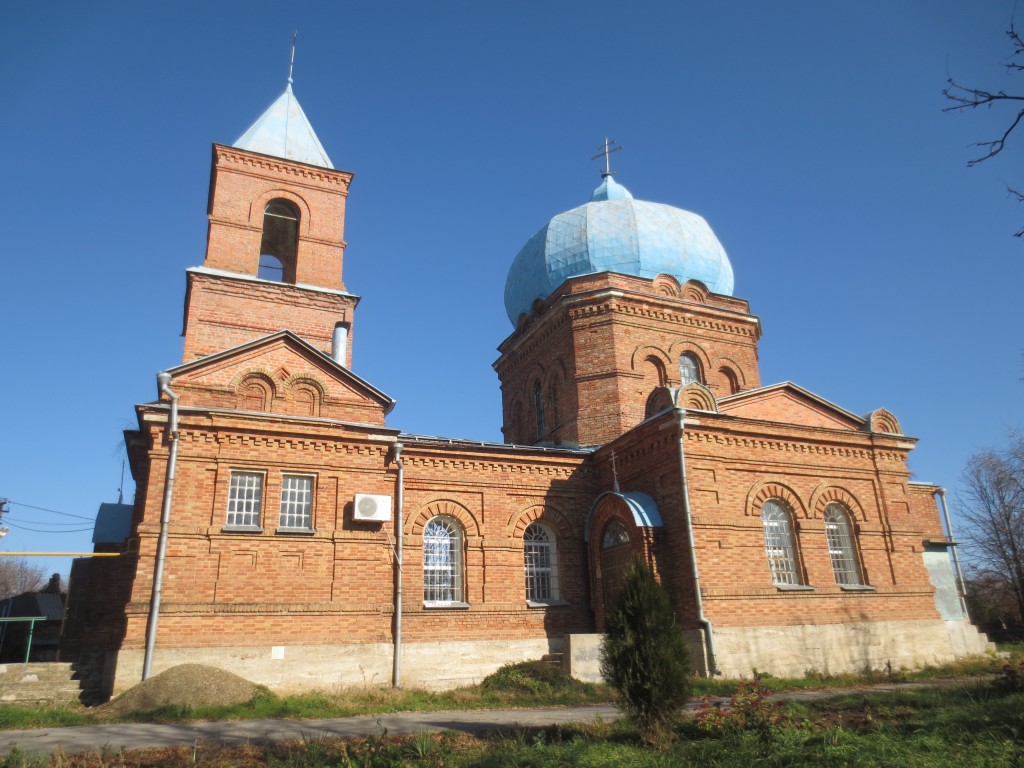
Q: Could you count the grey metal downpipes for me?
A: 4